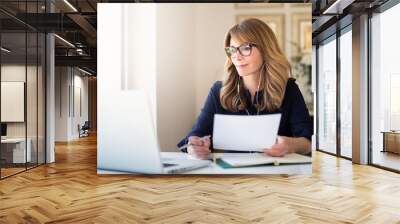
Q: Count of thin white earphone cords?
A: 2